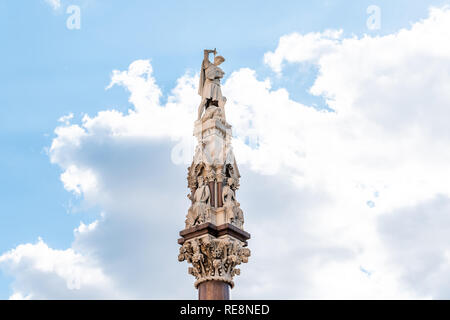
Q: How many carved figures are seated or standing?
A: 3